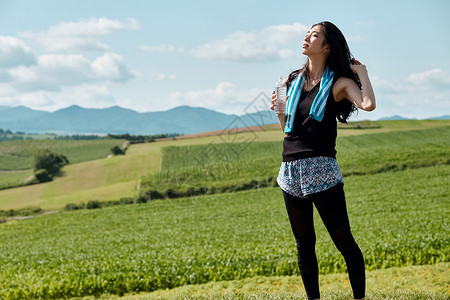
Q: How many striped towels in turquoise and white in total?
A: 1